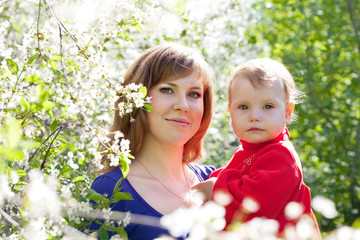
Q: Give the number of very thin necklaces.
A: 1